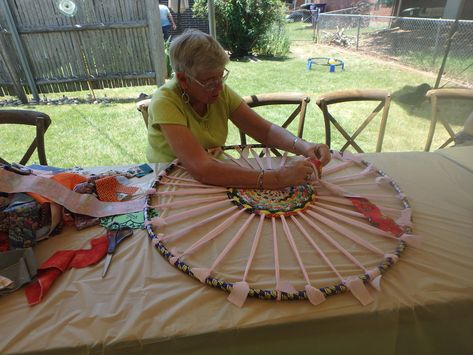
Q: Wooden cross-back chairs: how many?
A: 5